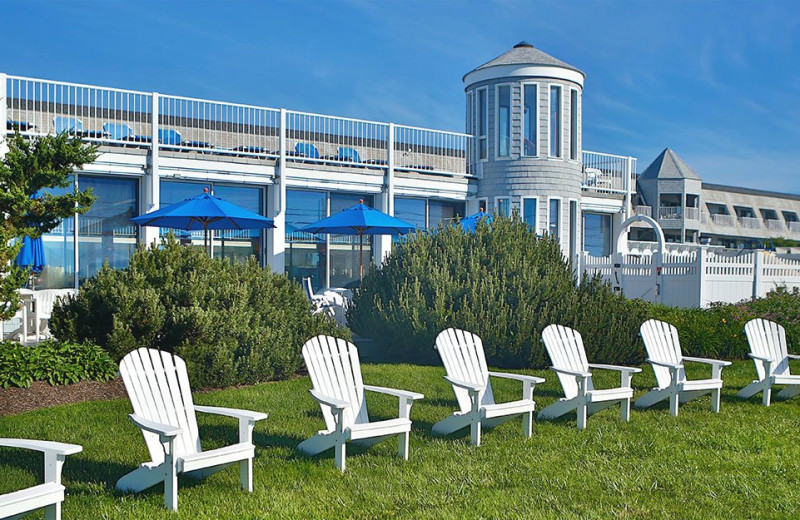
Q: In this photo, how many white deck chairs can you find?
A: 7